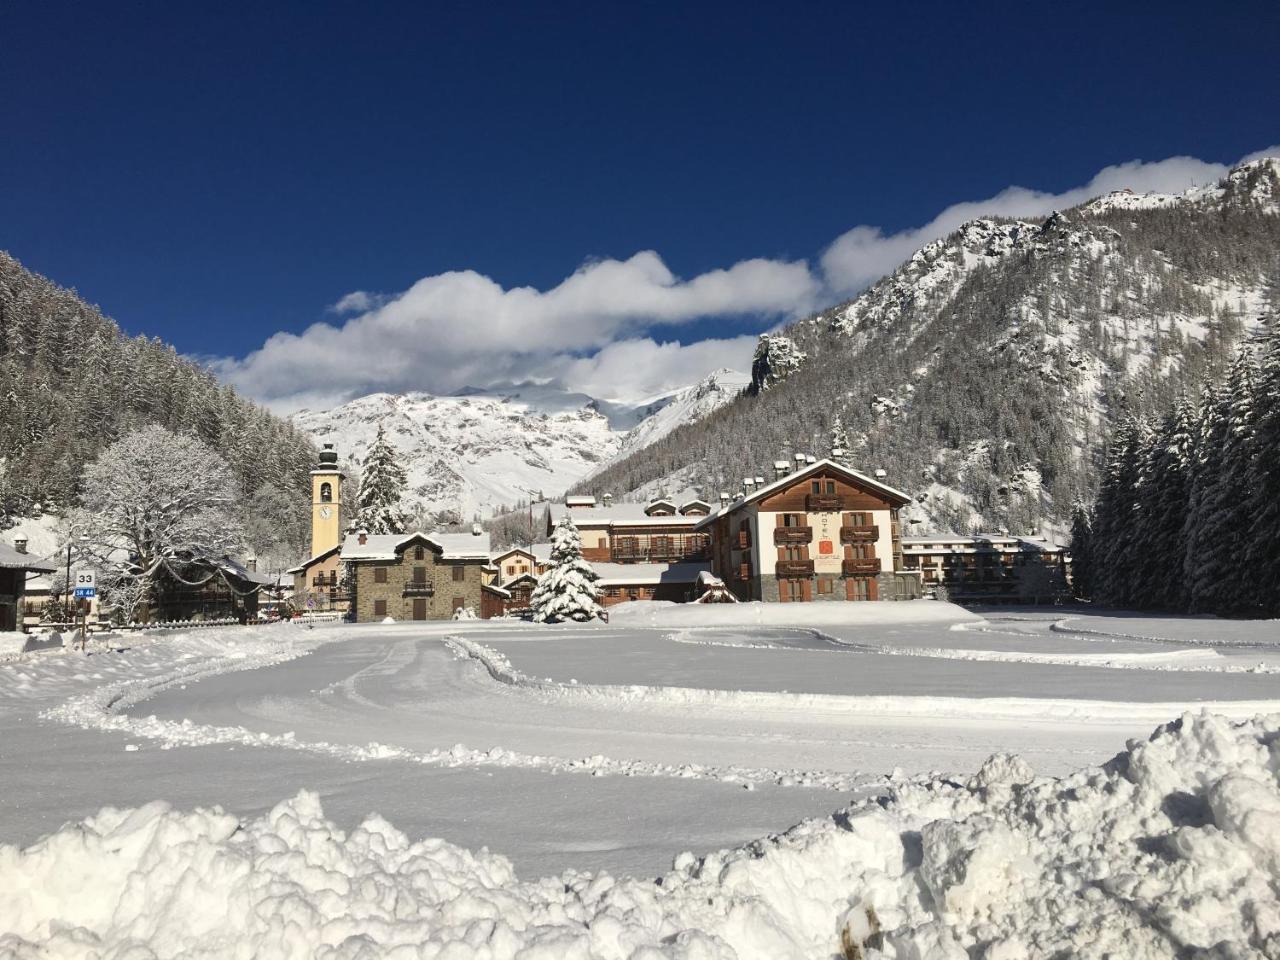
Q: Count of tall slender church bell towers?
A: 1